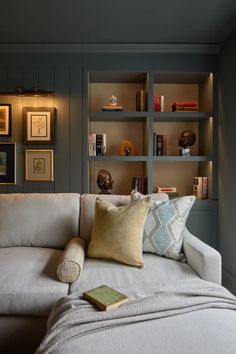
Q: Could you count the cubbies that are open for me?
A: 6